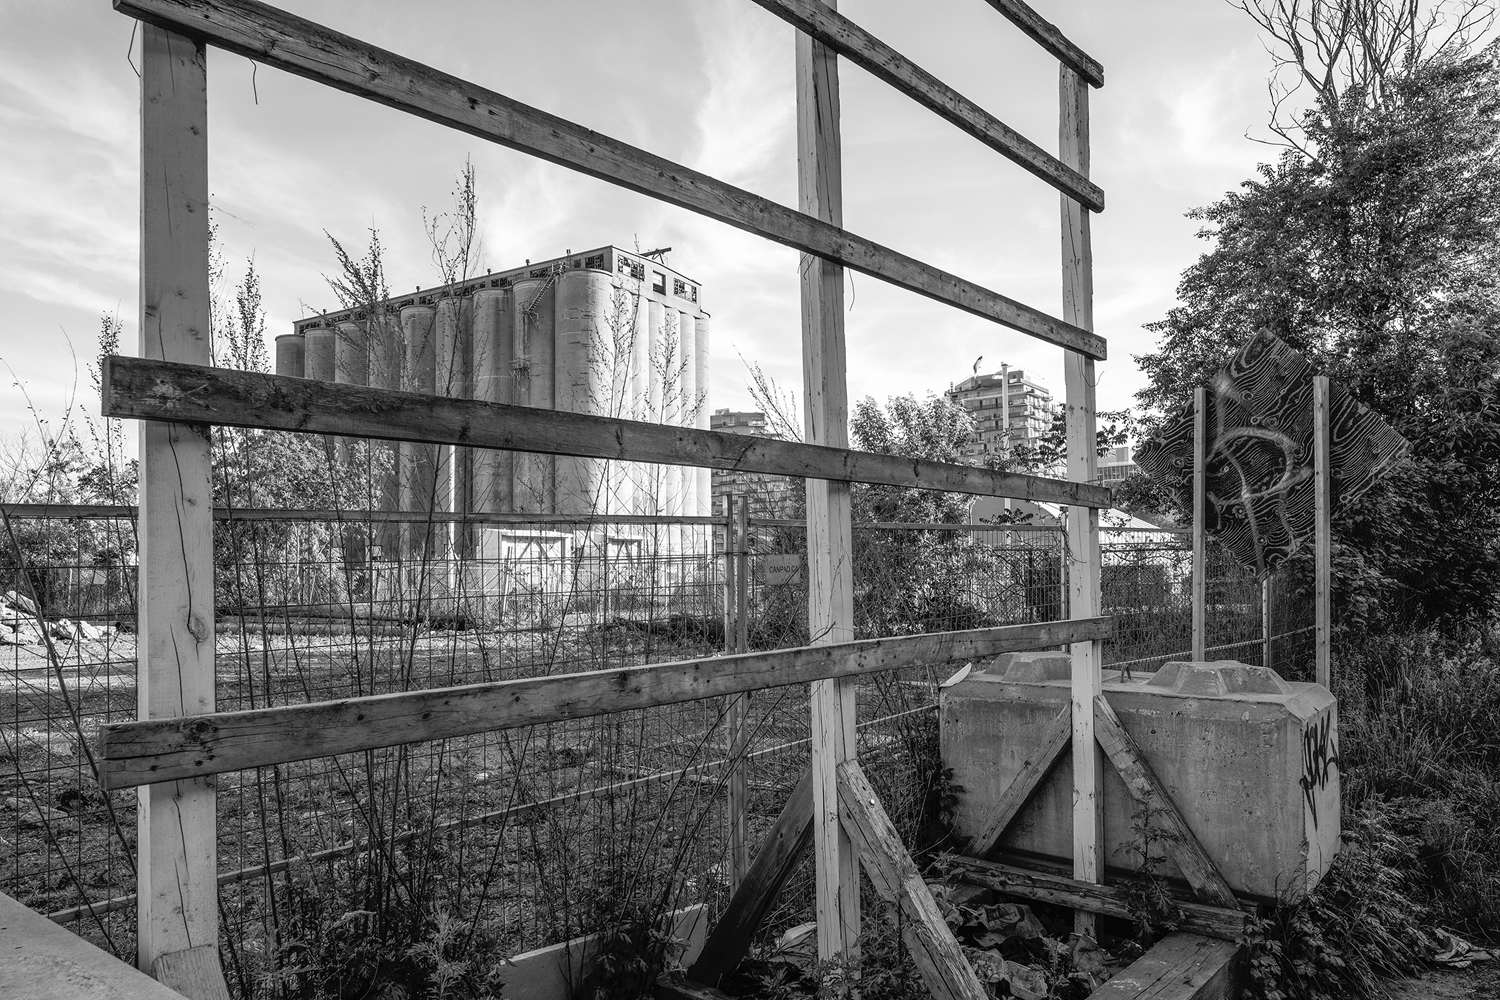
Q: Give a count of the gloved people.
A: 0